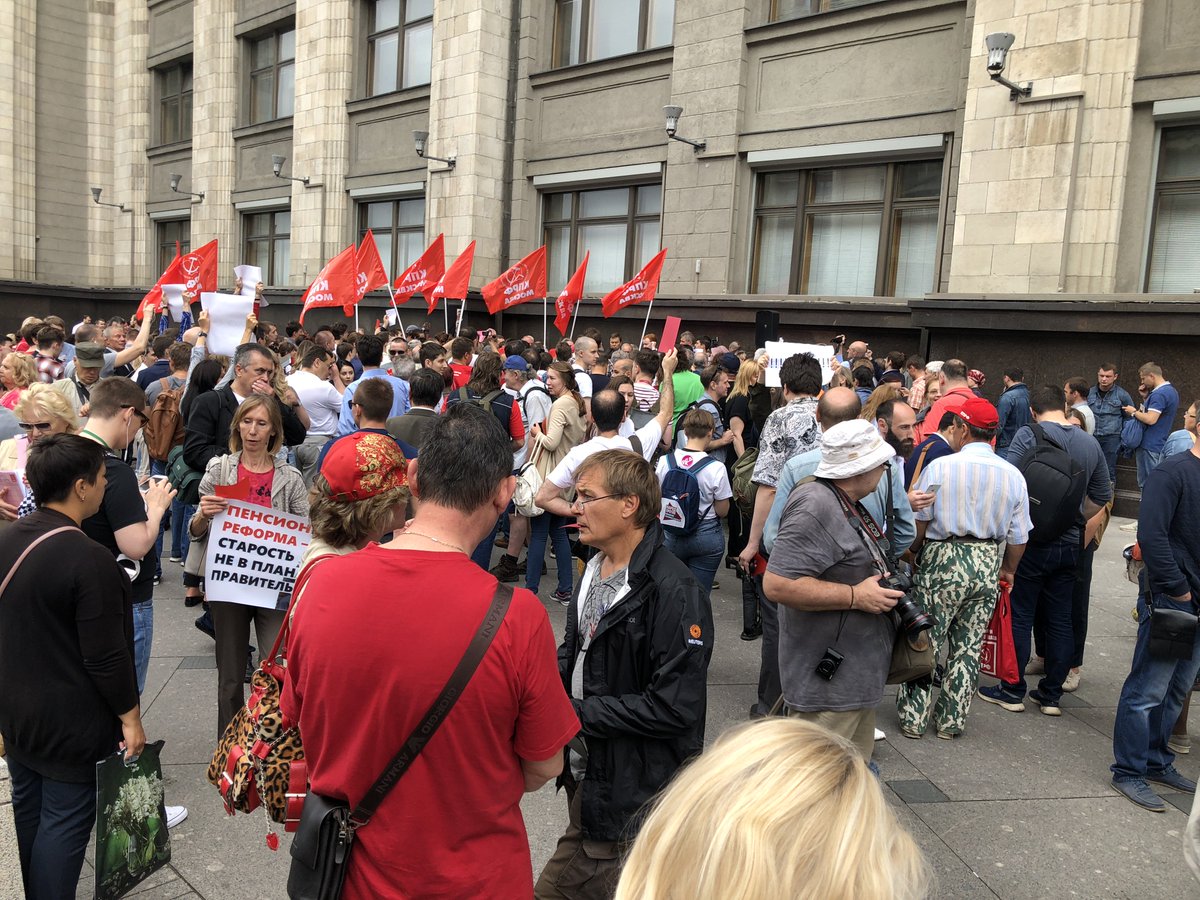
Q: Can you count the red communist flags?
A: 9